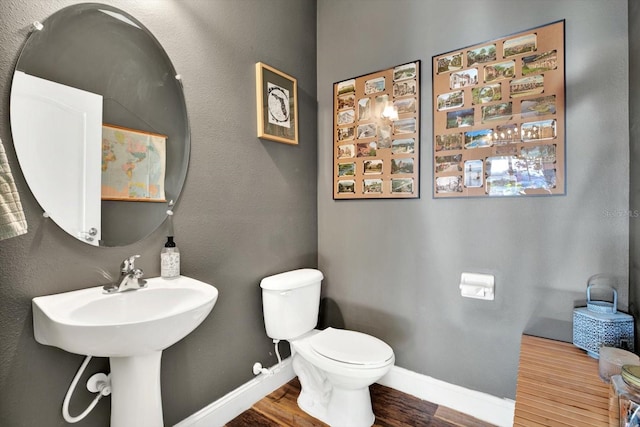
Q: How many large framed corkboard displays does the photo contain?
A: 2